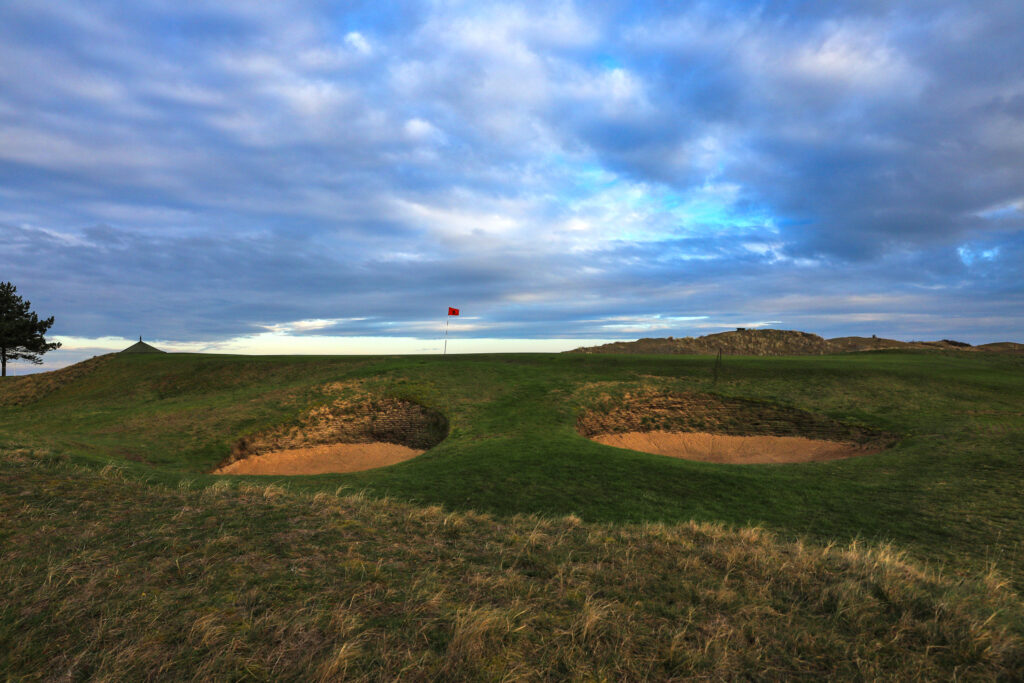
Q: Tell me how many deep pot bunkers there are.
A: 2